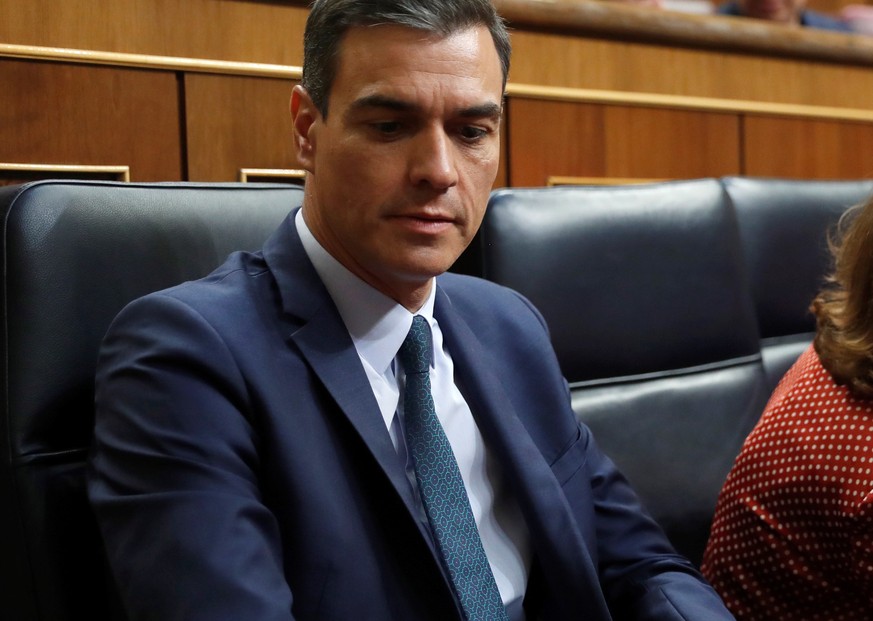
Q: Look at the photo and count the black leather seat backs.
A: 3